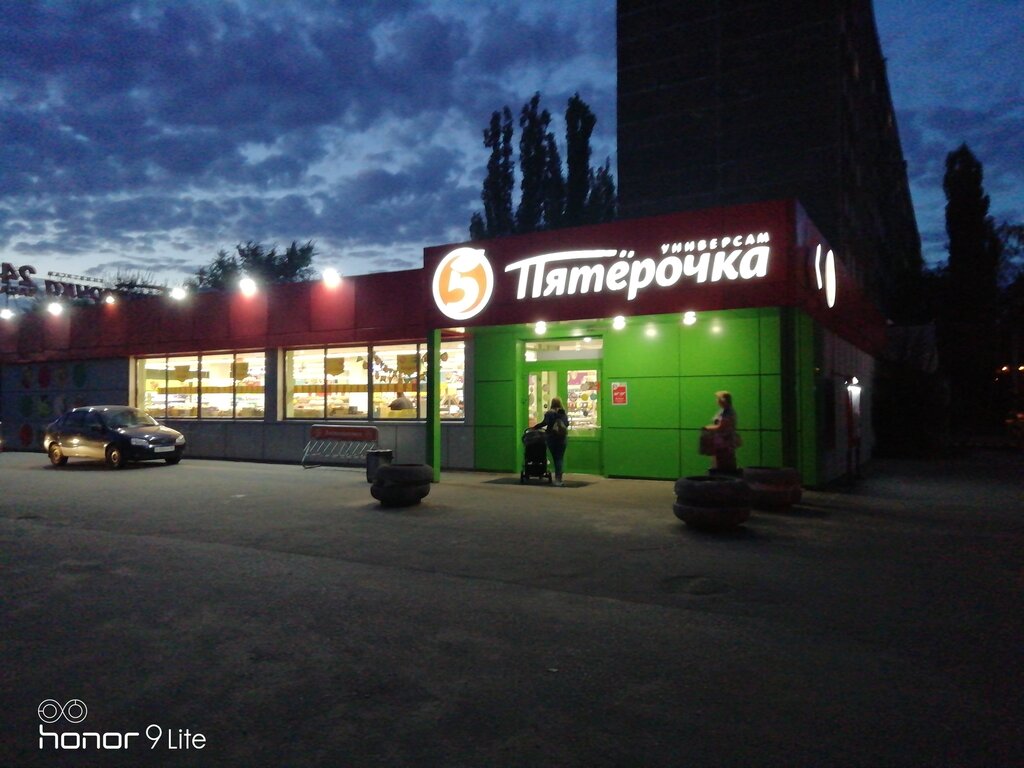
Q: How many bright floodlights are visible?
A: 6